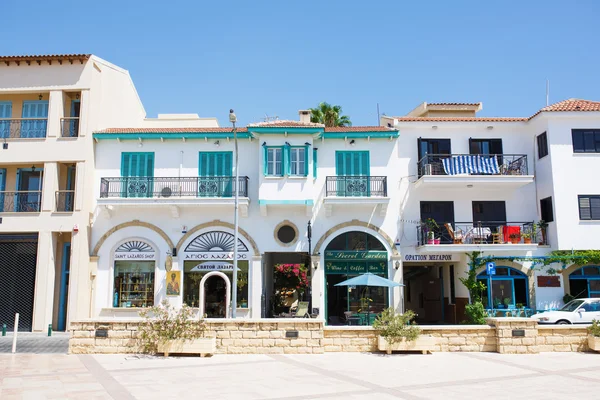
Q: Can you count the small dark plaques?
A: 3